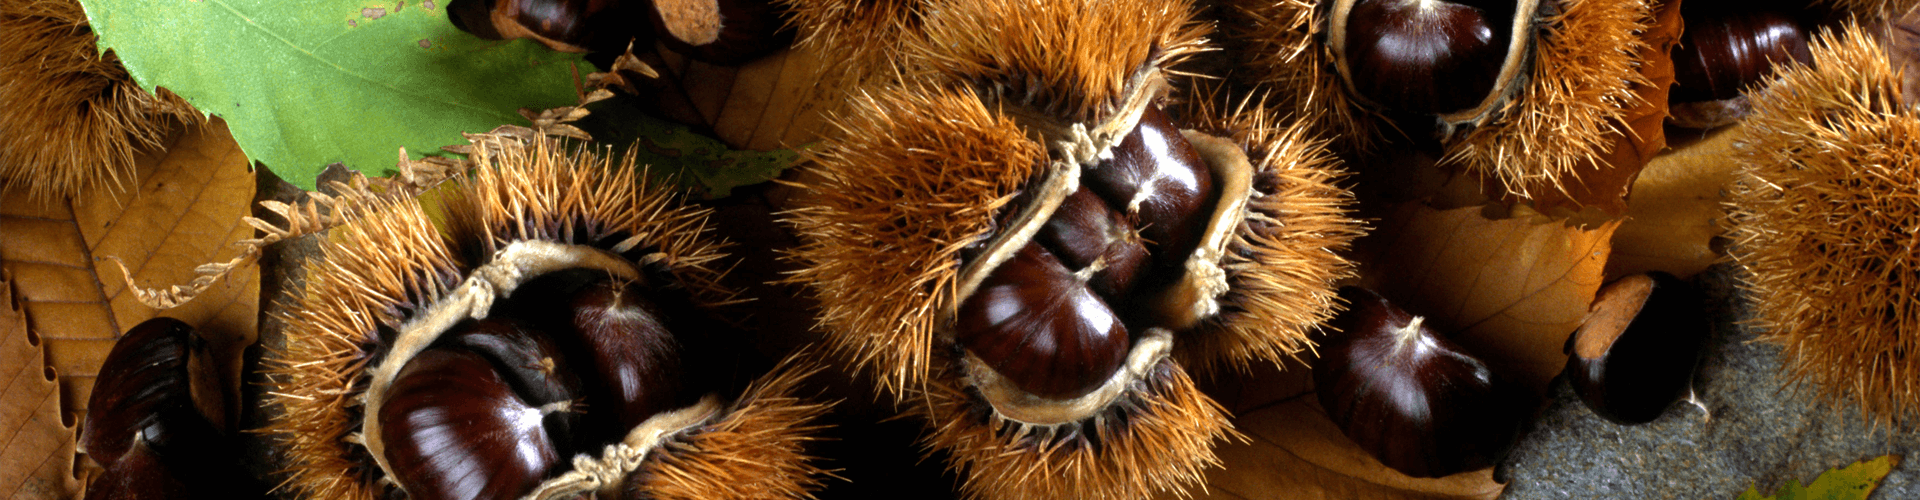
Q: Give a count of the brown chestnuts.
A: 14